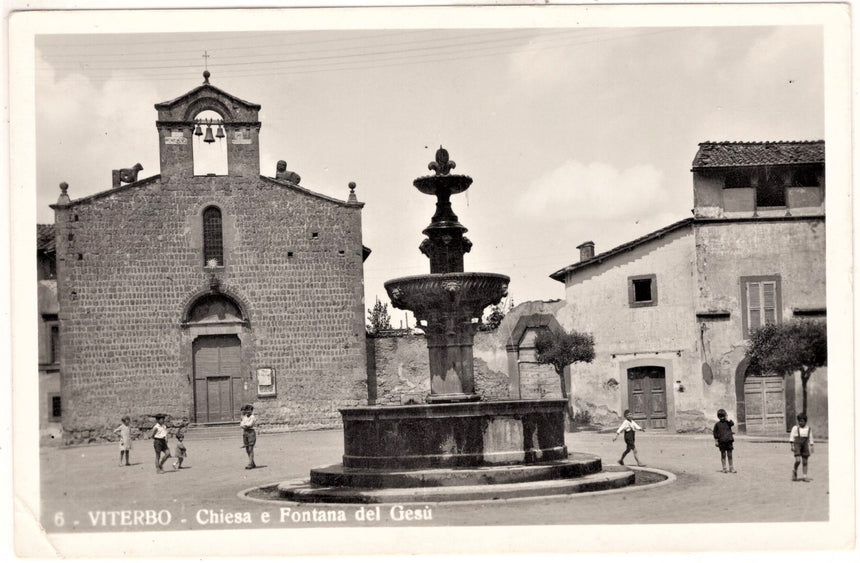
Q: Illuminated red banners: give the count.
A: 0